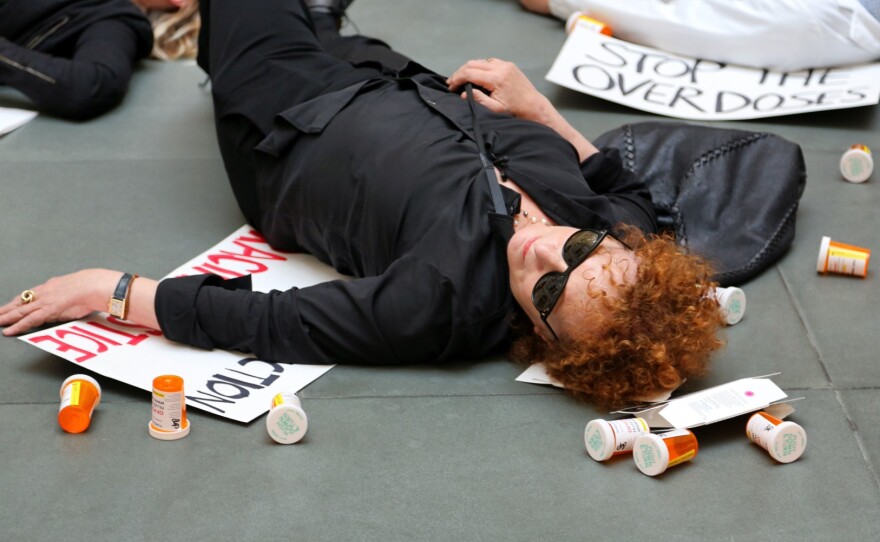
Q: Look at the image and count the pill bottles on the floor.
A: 10